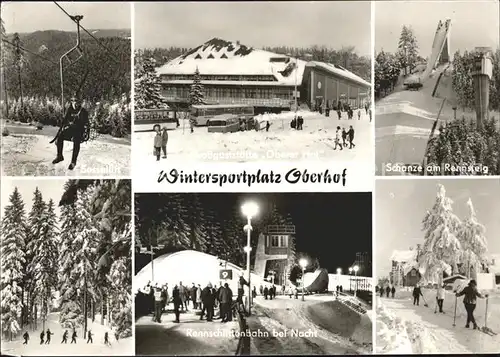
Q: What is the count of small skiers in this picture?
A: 7